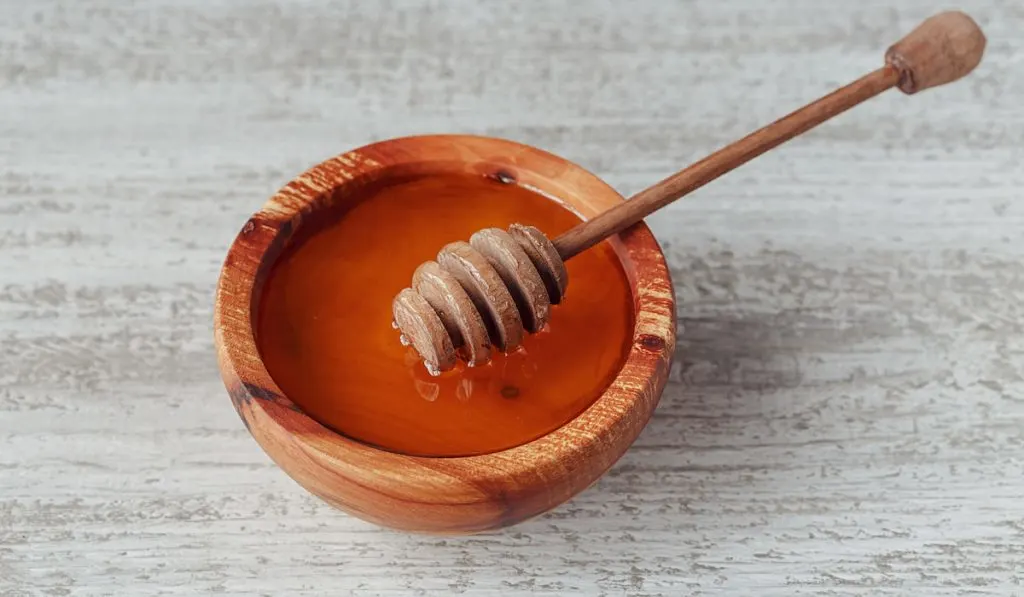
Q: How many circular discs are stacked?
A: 5